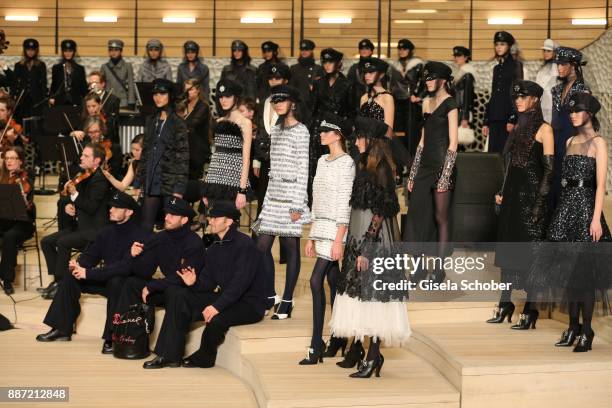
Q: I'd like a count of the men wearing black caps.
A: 3